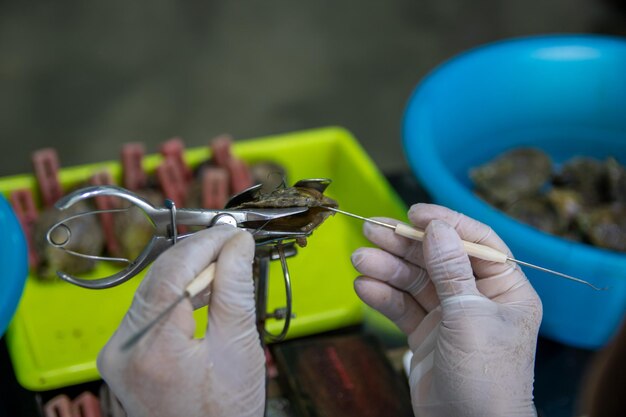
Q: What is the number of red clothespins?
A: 11